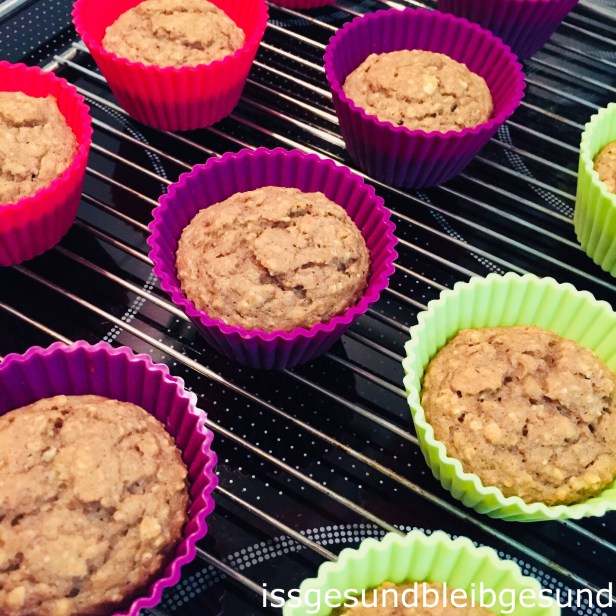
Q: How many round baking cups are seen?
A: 10